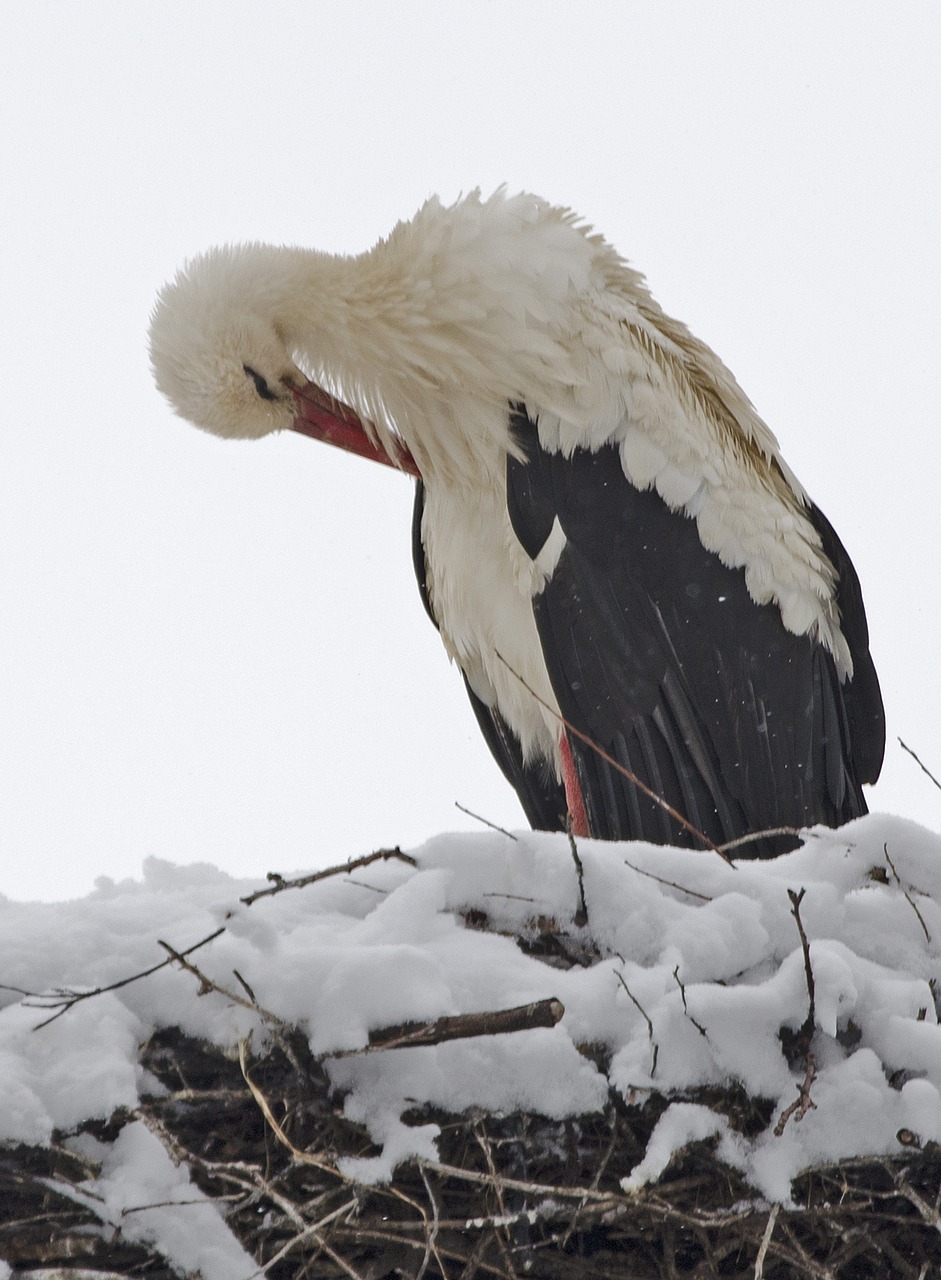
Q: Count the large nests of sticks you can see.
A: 1